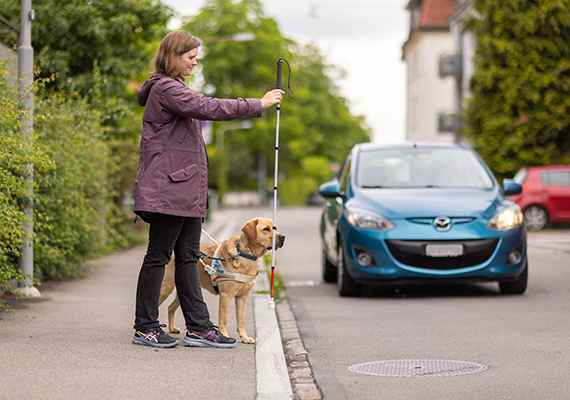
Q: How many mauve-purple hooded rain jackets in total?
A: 1